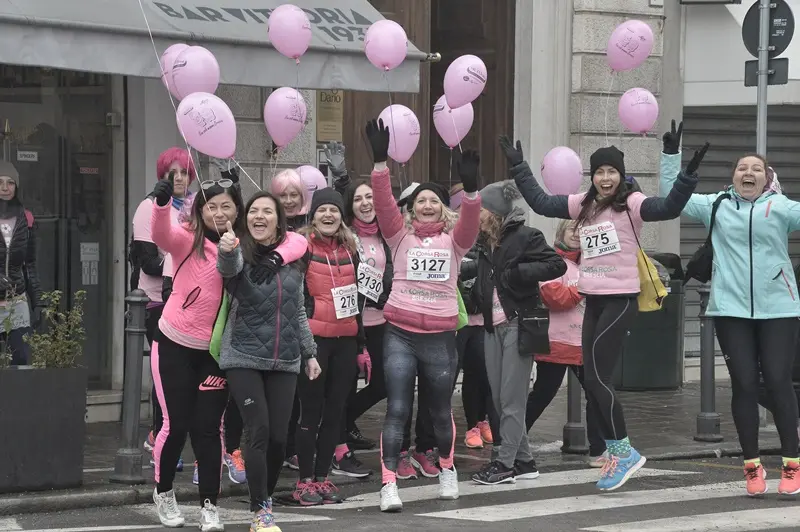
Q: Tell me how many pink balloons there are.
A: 13